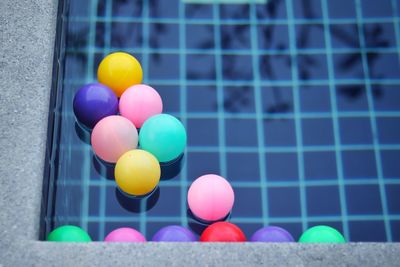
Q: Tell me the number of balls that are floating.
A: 13